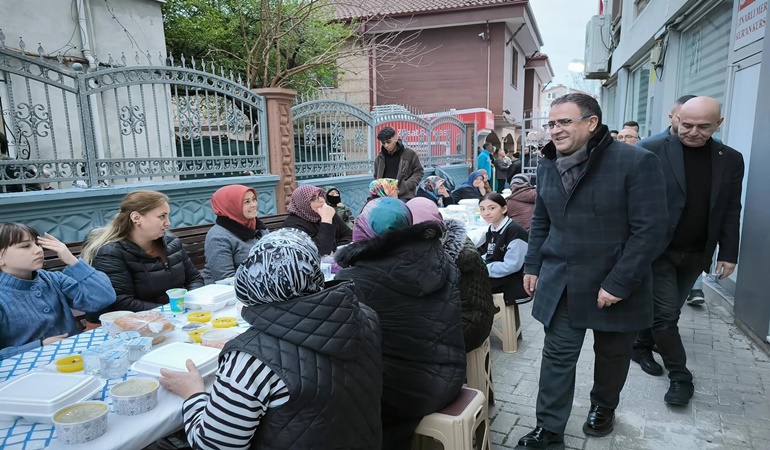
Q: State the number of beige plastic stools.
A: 3